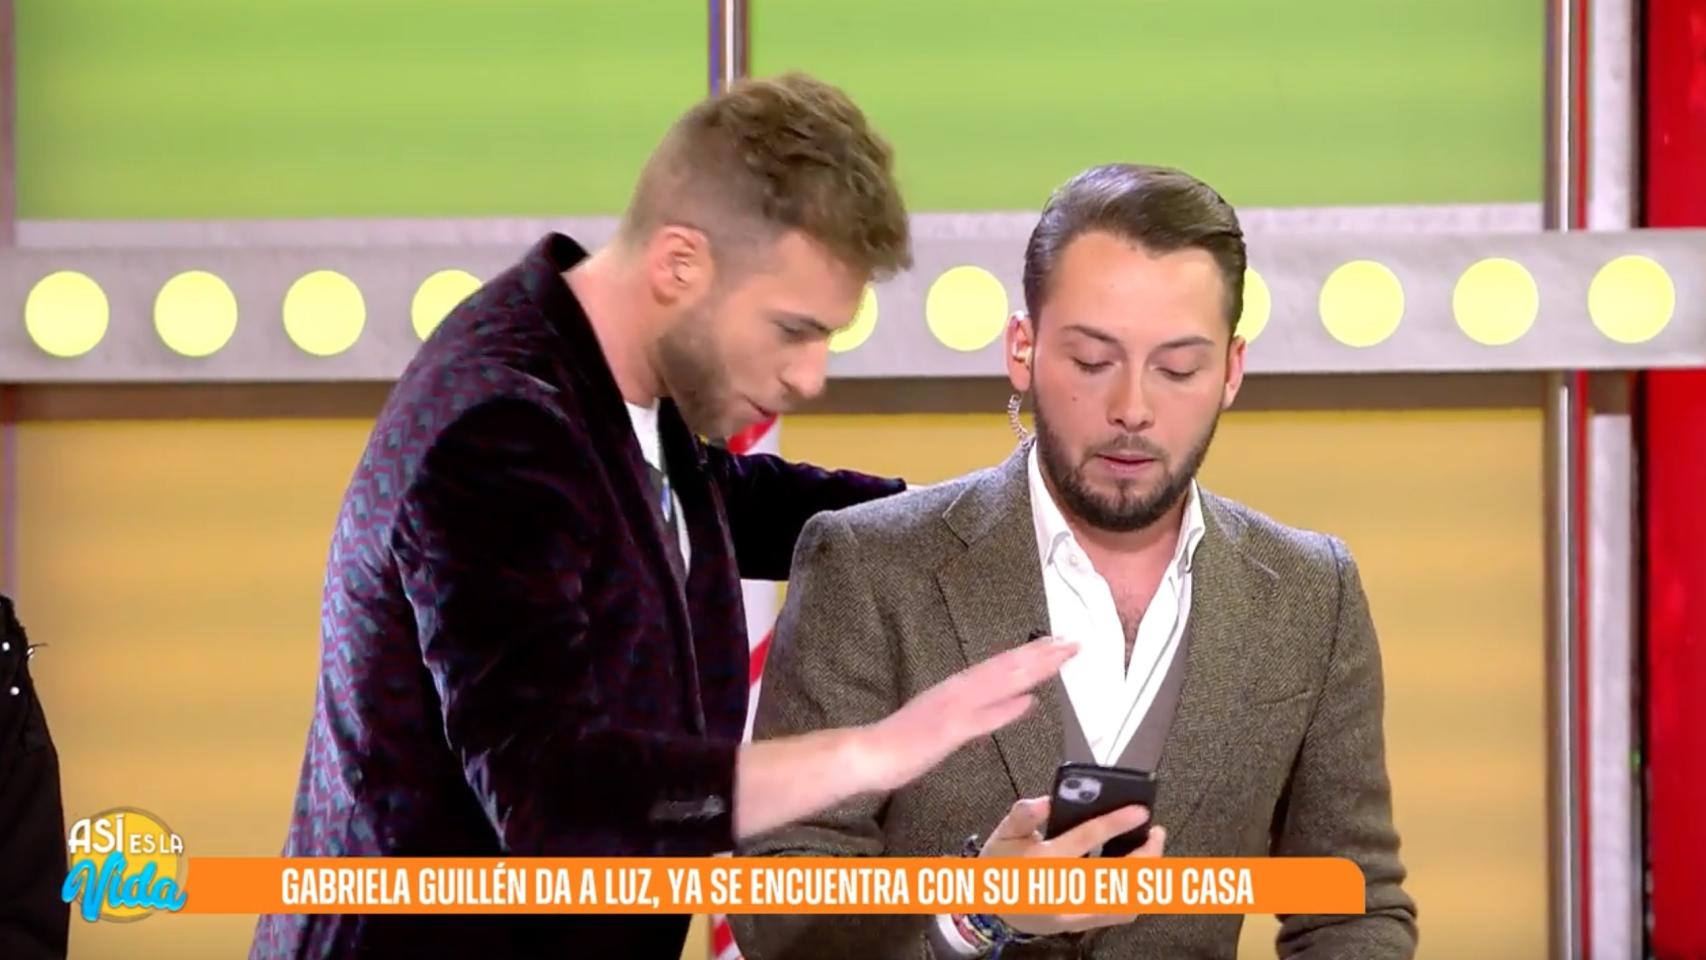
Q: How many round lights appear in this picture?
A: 10